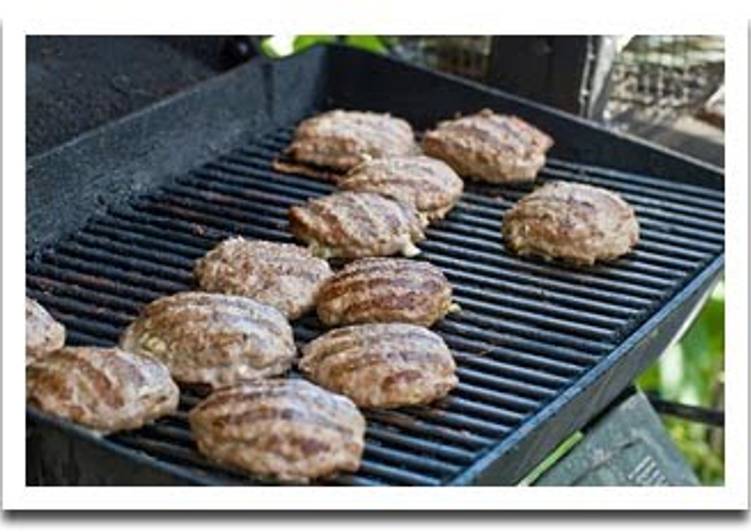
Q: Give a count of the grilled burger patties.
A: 12